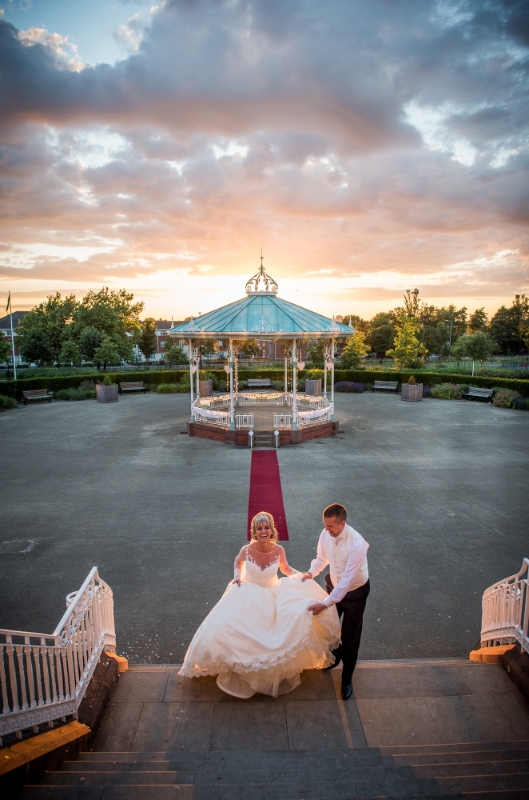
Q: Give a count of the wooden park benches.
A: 5